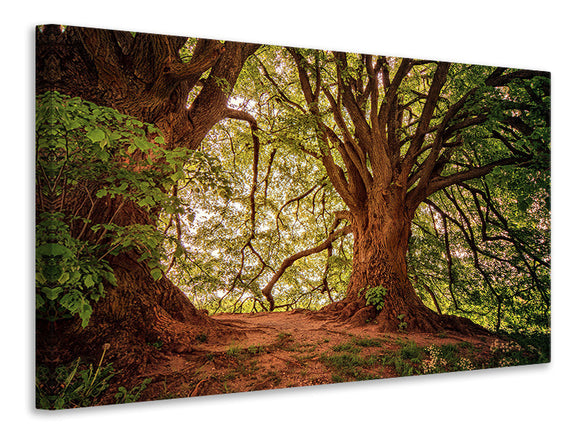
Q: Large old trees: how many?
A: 2